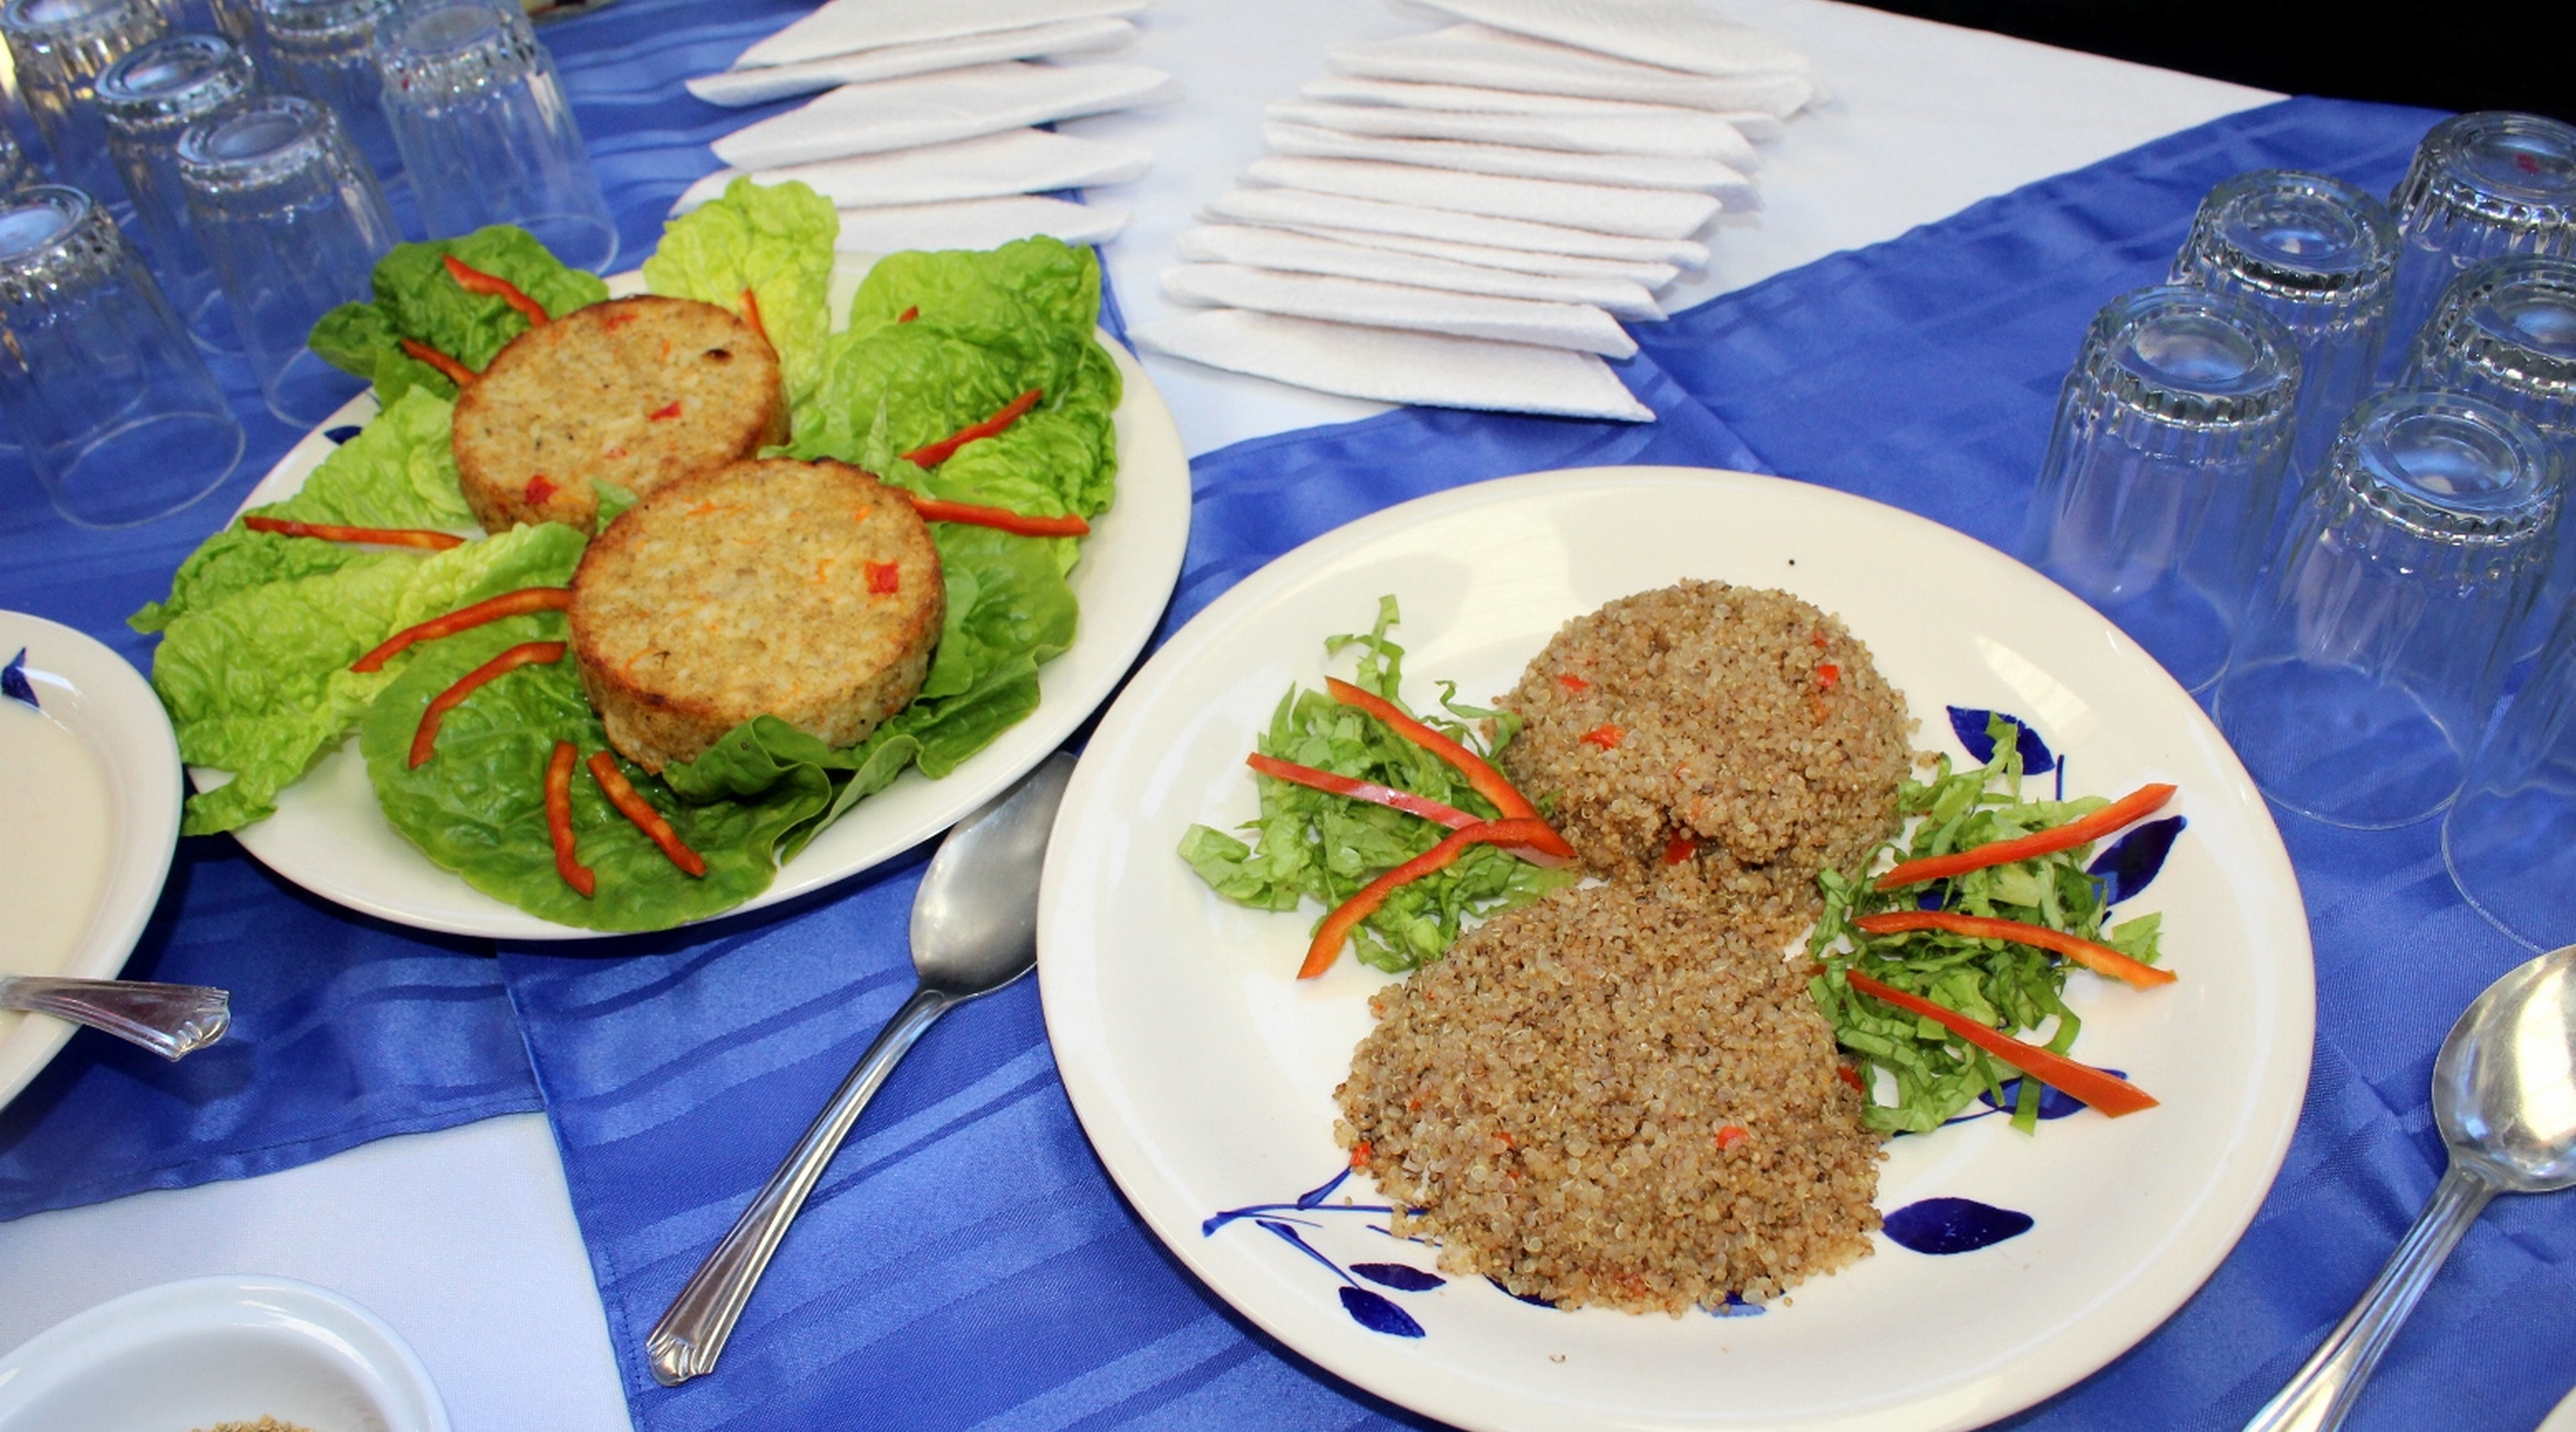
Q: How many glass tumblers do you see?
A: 13